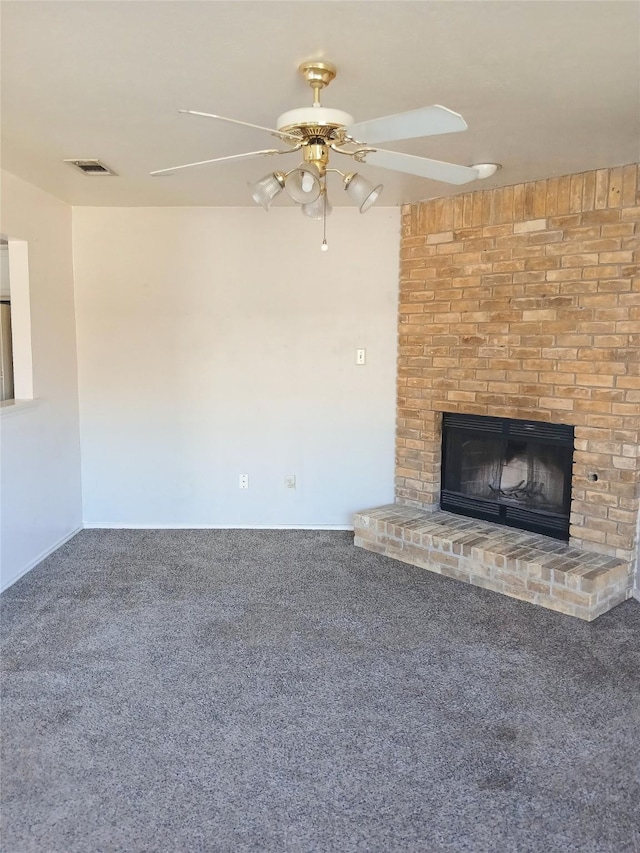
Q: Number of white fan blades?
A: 4